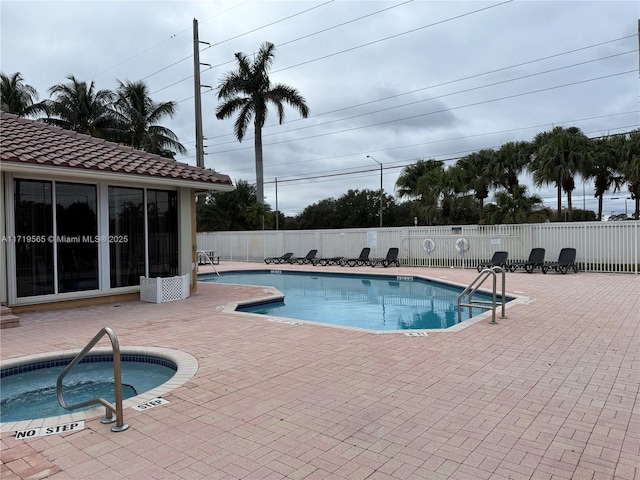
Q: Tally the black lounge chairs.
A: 8